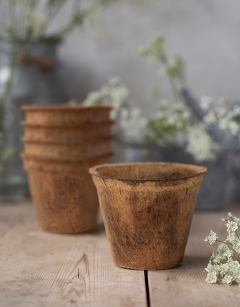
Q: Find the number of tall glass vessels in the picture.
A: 1